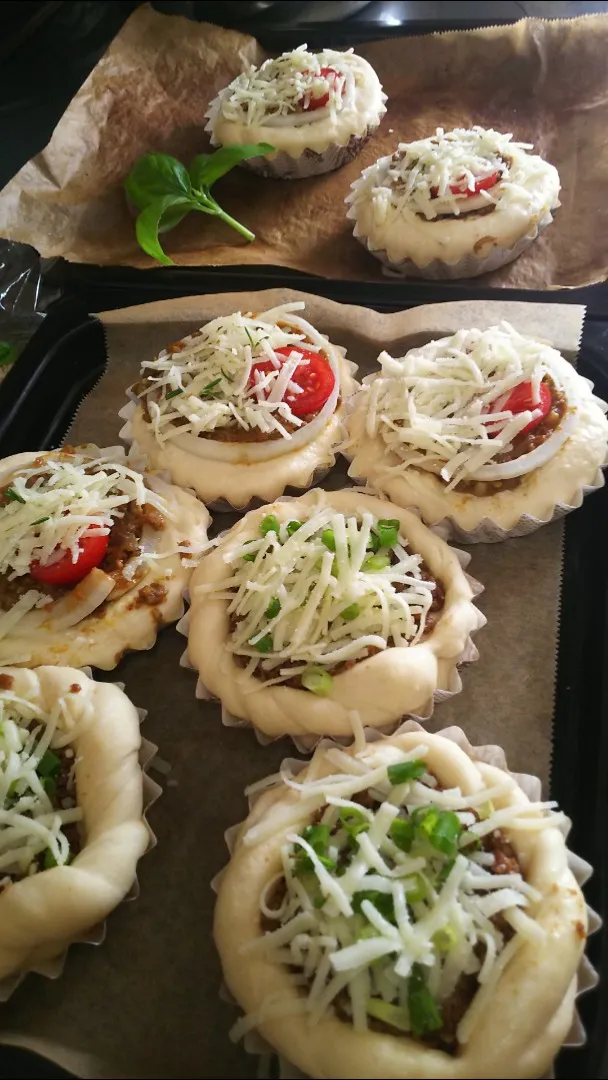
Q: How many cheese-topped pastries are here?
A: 8